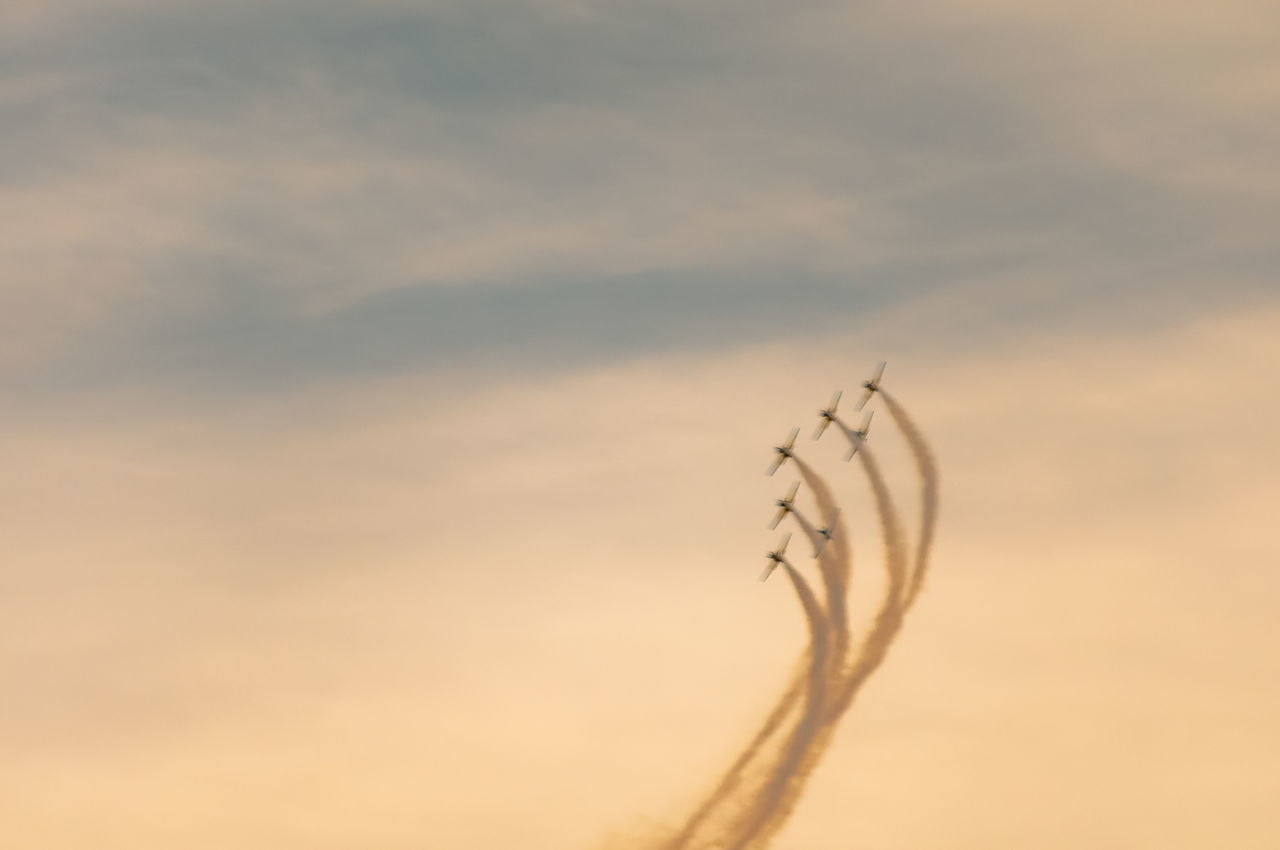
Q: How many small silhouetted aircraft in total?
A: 7